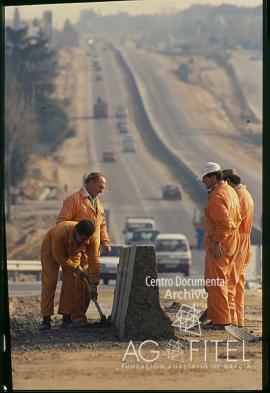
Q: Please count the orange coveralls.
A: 4